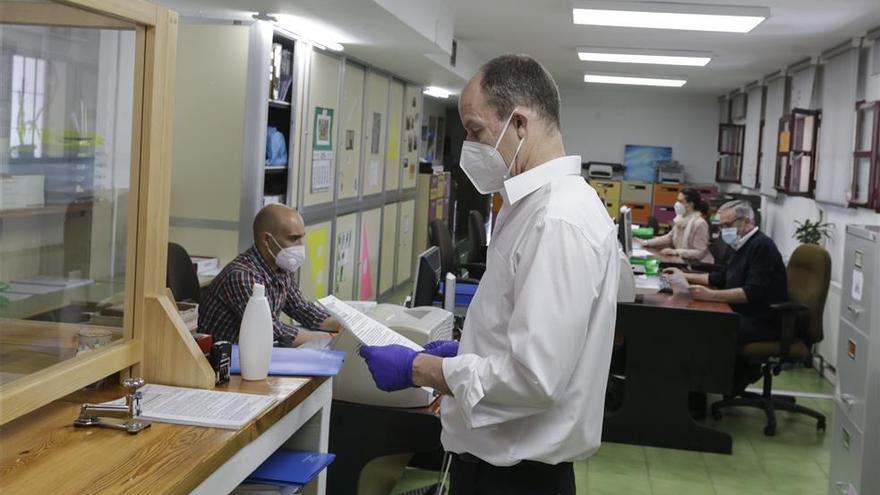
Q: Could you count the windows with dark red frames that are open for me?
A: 3